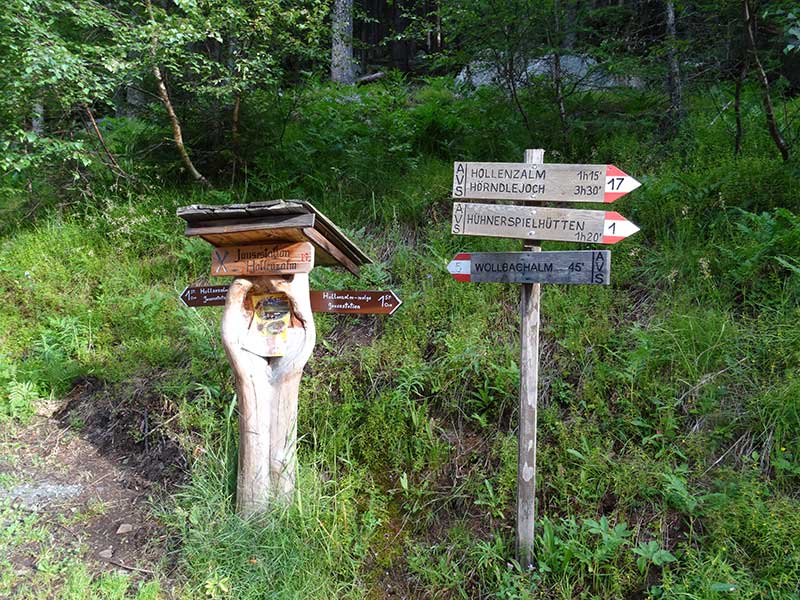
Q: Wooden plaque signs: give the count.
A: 6